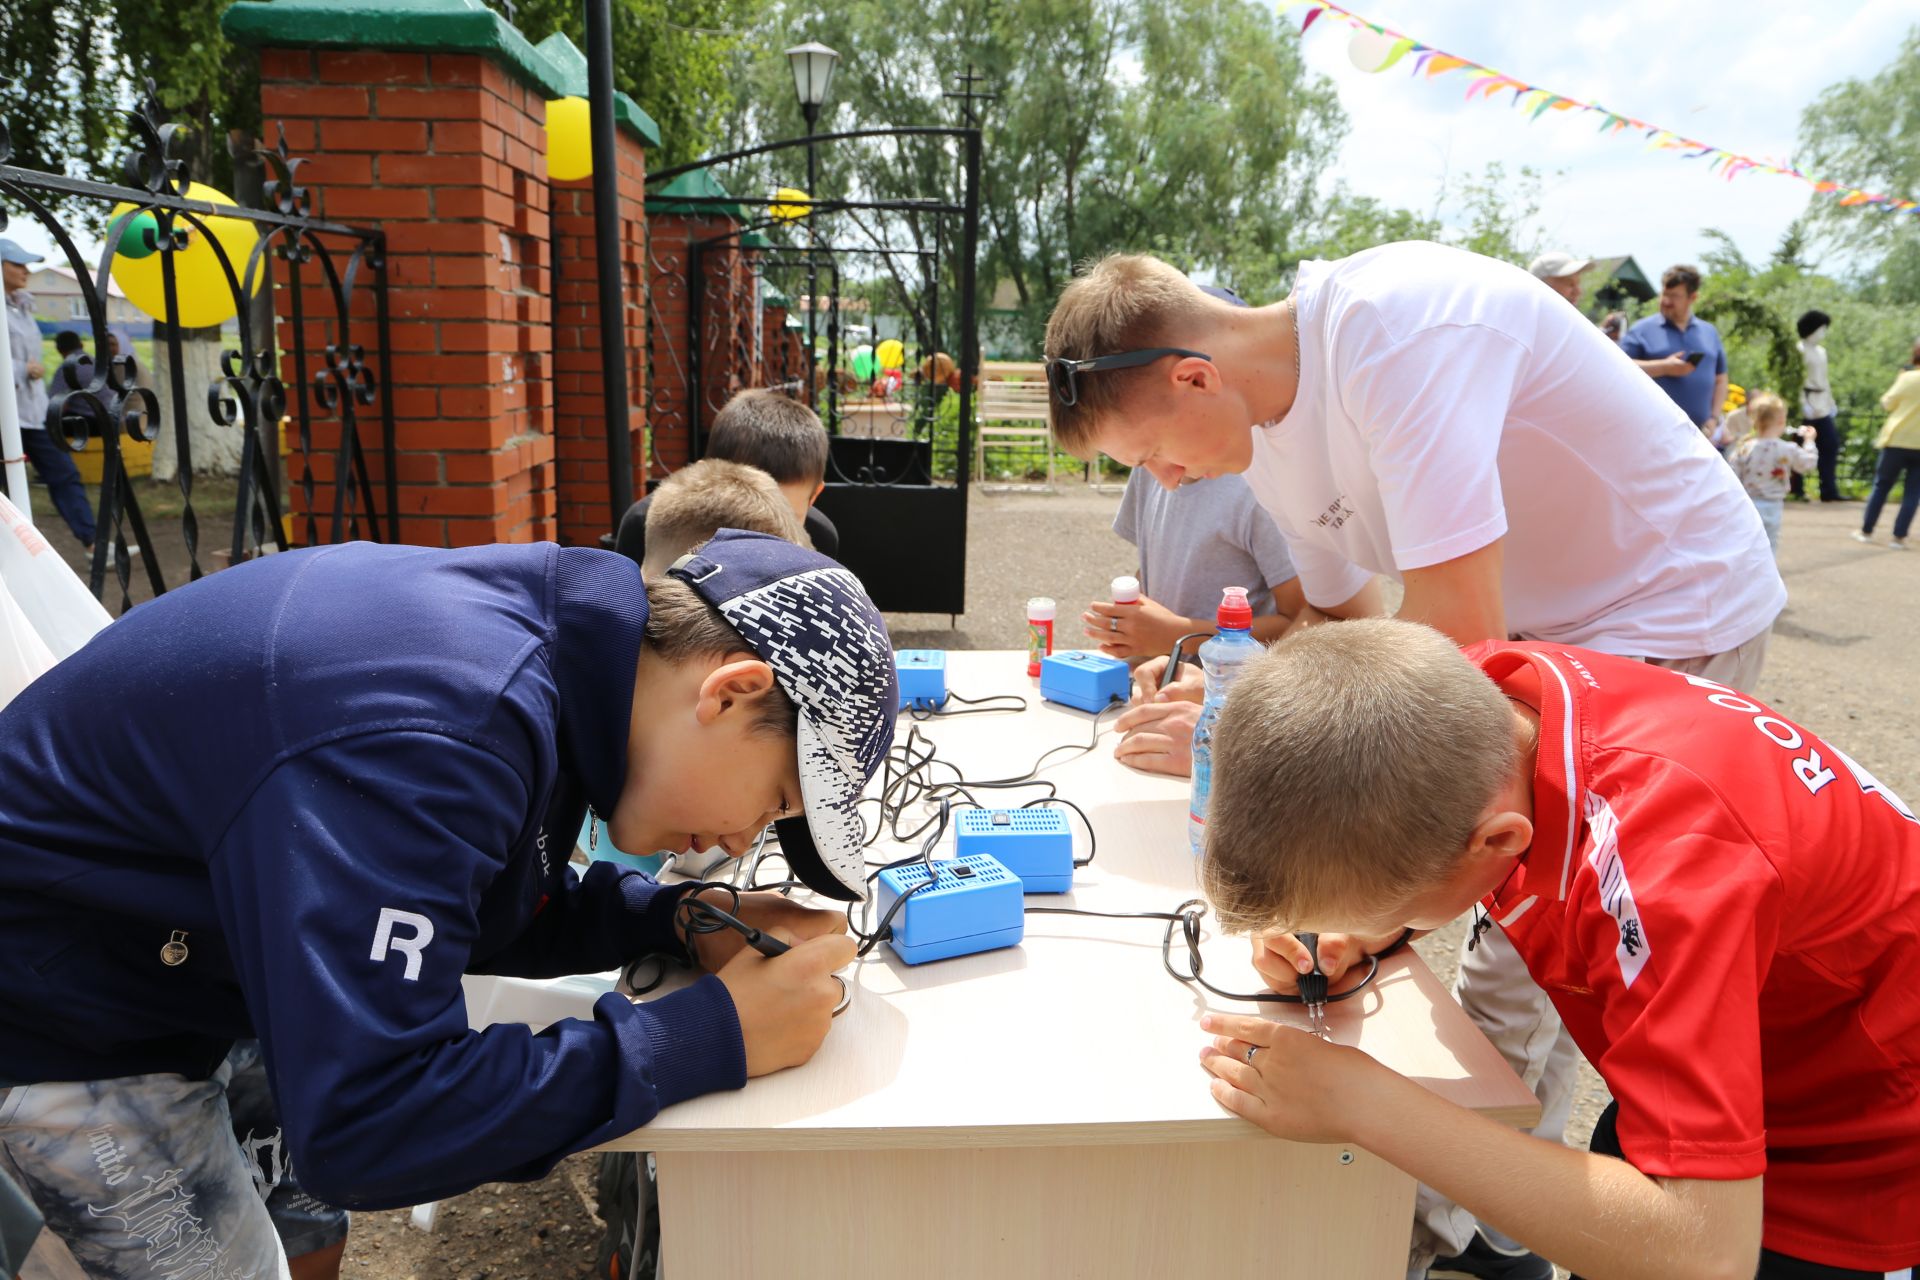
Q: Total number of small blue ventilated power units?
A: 4